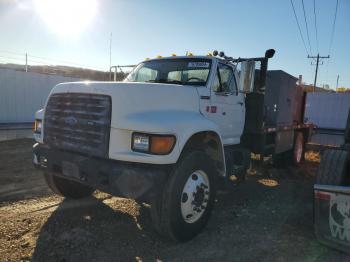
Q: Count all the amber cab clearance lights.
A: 5